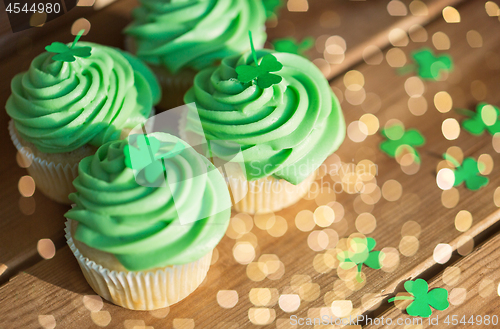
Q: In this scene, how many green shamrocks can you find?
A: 11